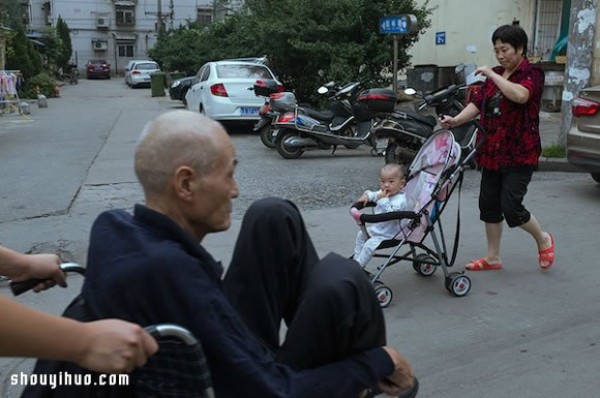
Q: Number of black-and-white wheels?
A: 3